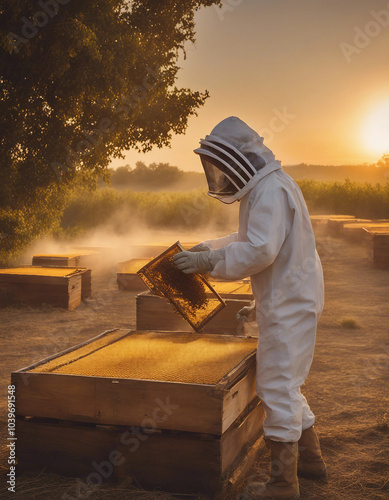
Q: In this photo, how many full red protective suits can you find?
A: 0